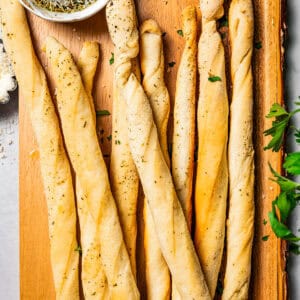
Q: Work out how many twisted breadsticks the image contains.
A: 9